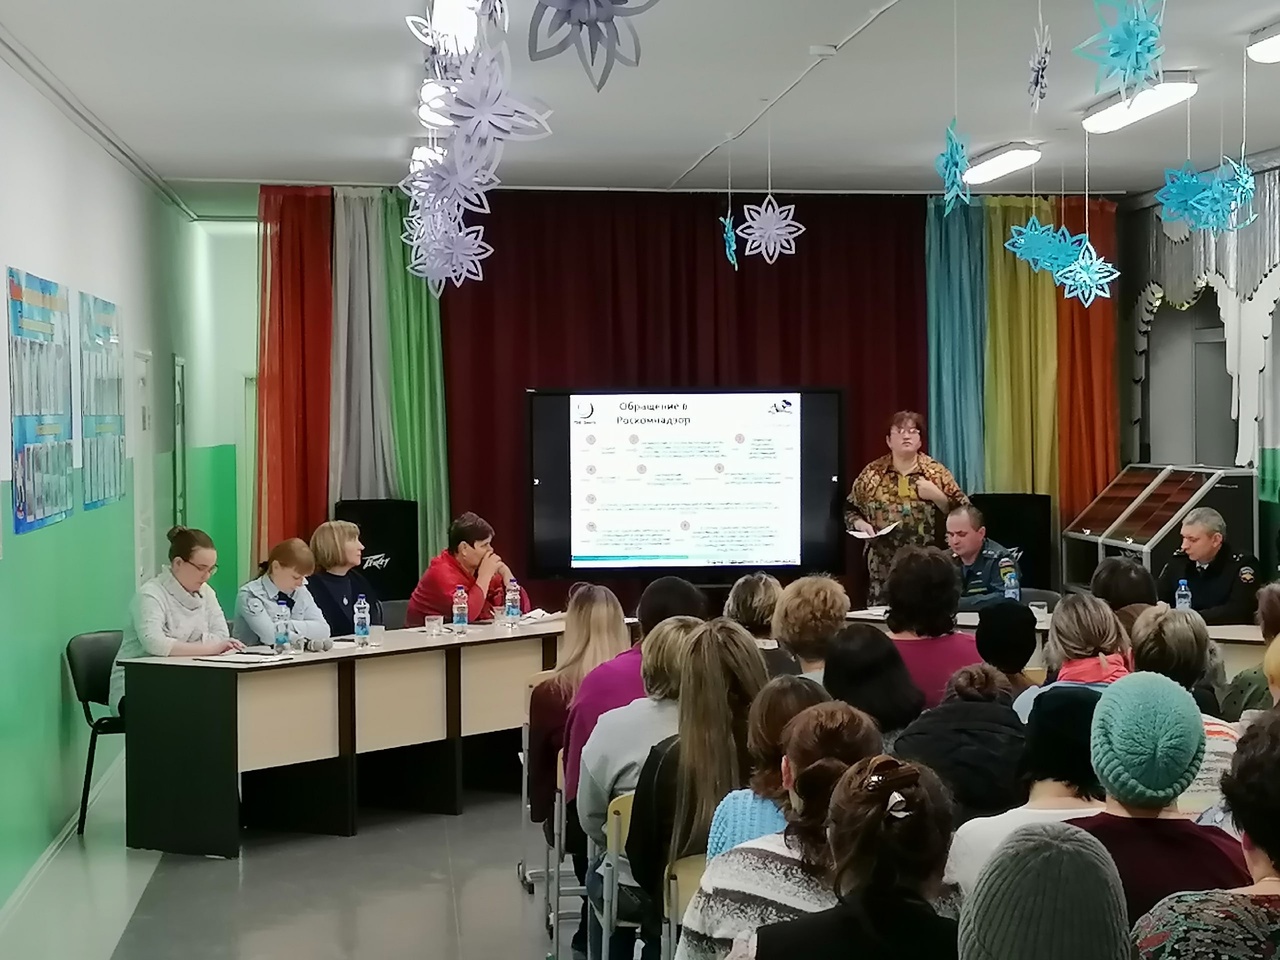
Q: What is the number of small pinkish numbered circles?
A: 9